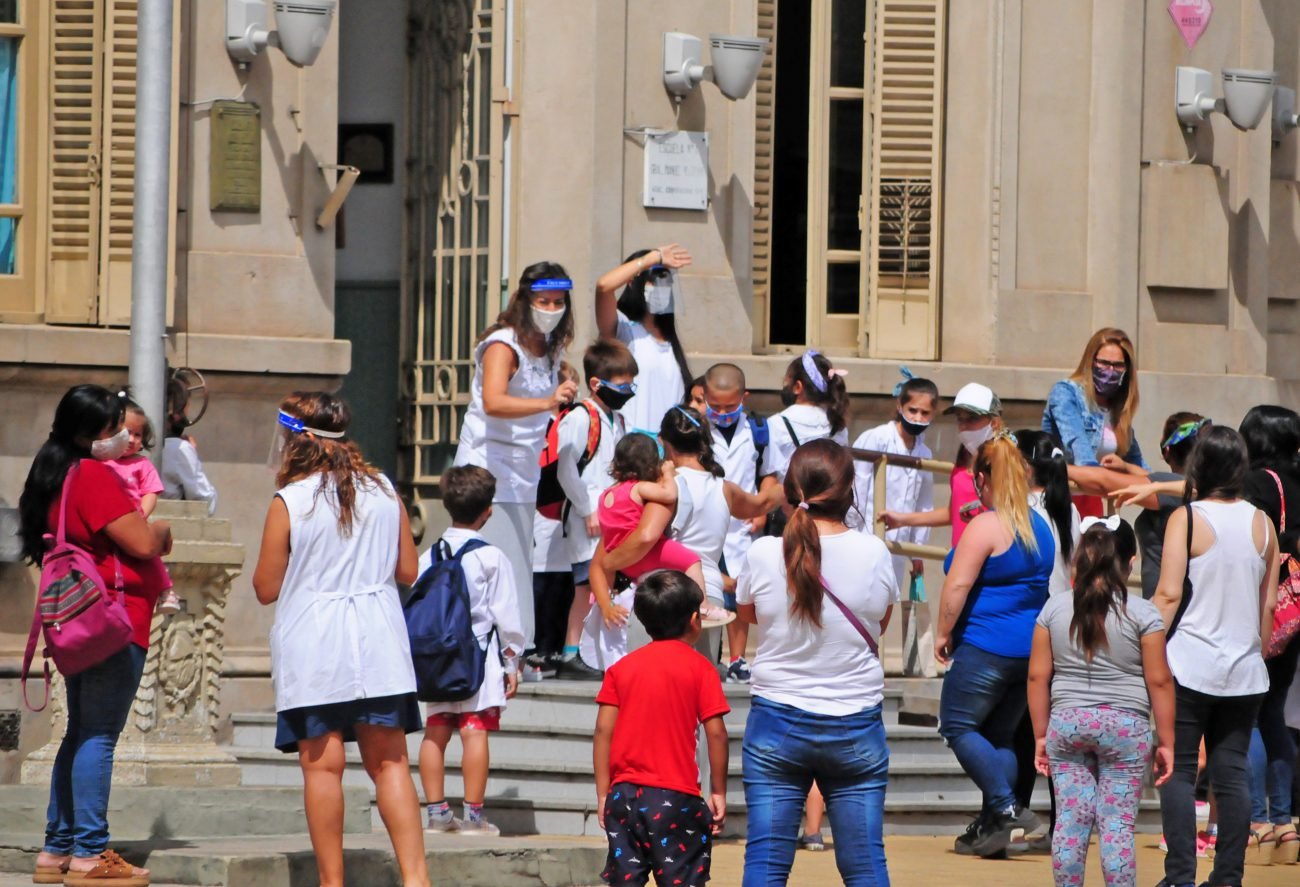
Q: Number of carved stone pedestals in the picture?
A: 1